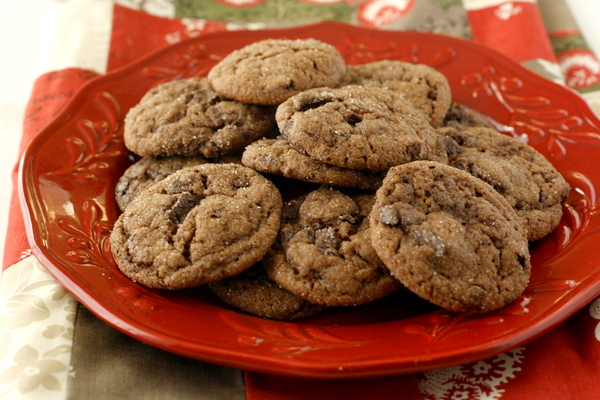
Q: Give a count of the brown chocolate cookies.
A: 12